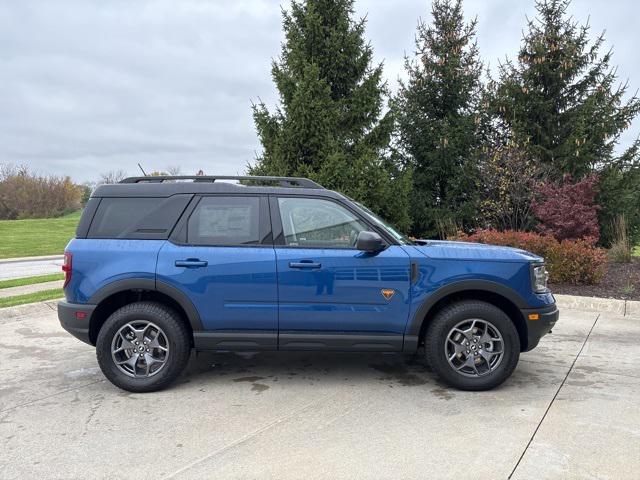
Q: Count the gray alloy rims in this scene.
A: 2